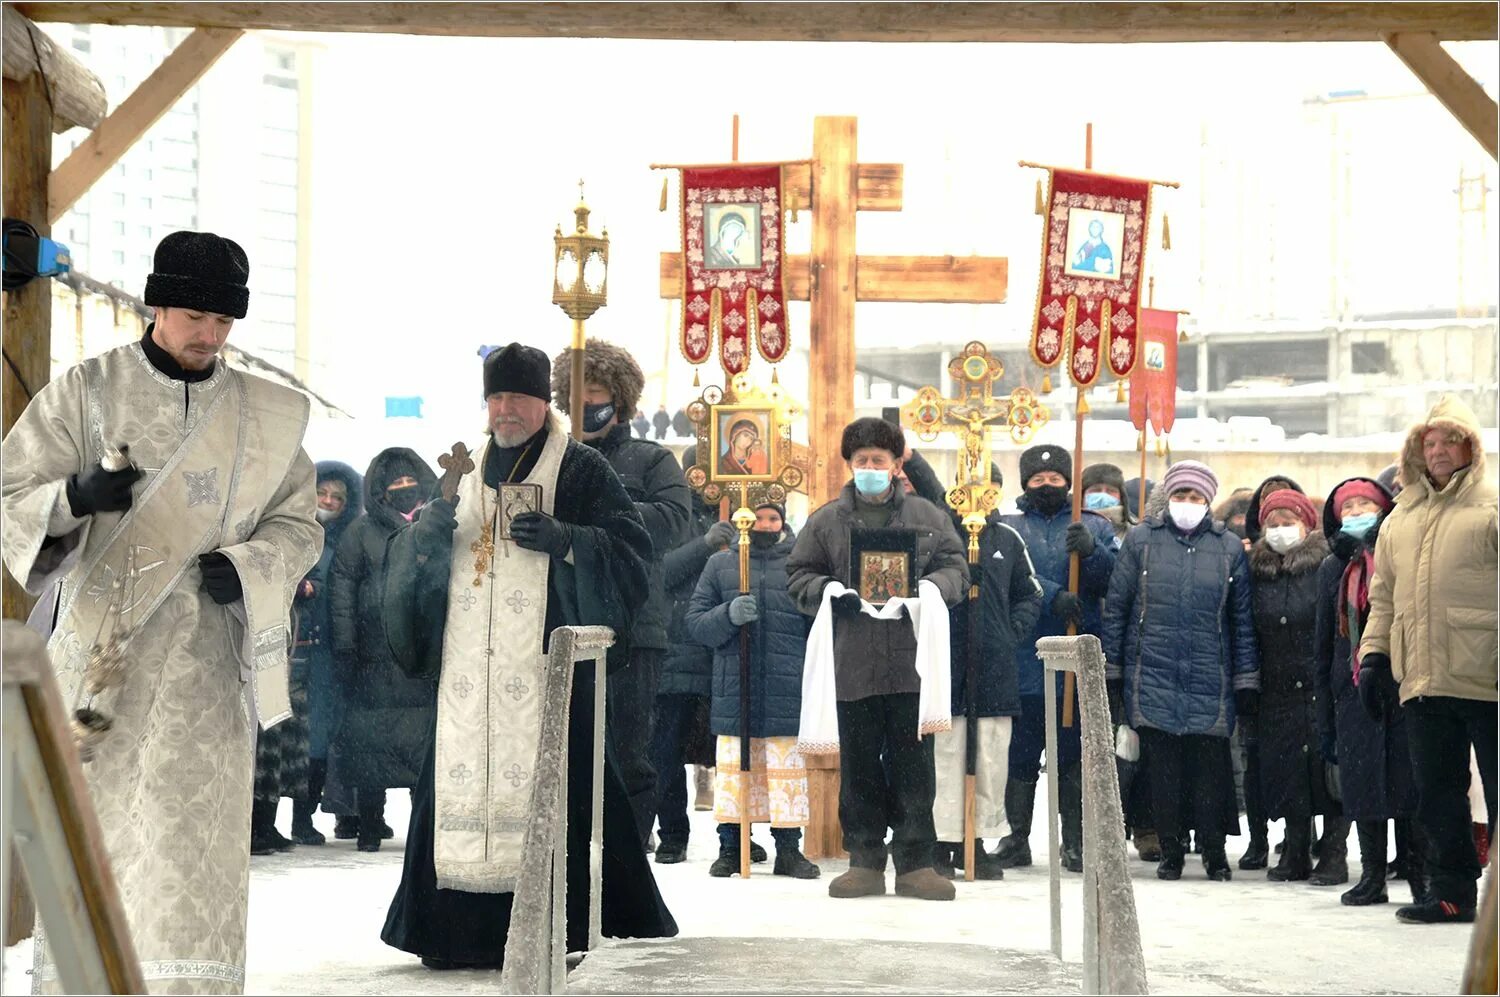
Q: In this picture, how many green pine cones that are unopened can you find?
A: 0